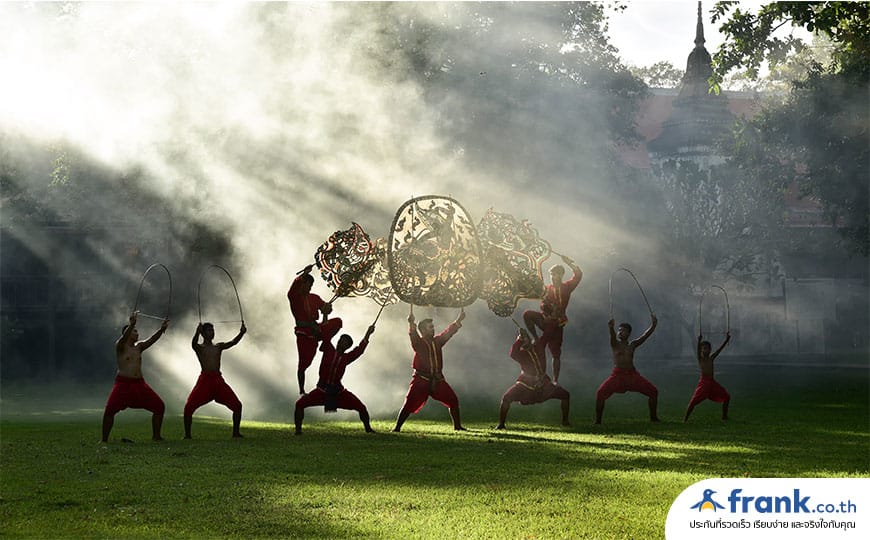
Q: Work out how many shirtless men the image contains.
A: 4